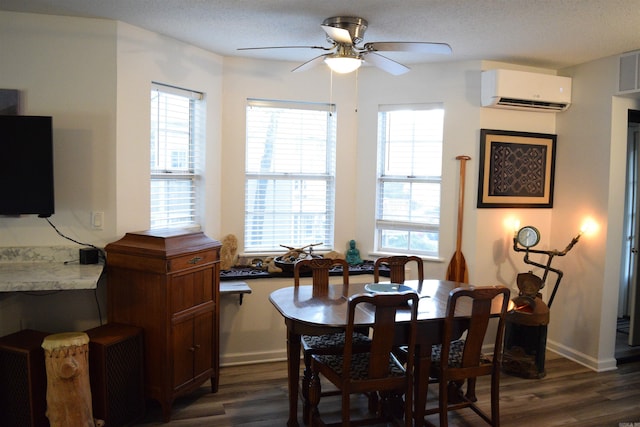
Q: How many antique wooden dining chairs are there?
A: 4